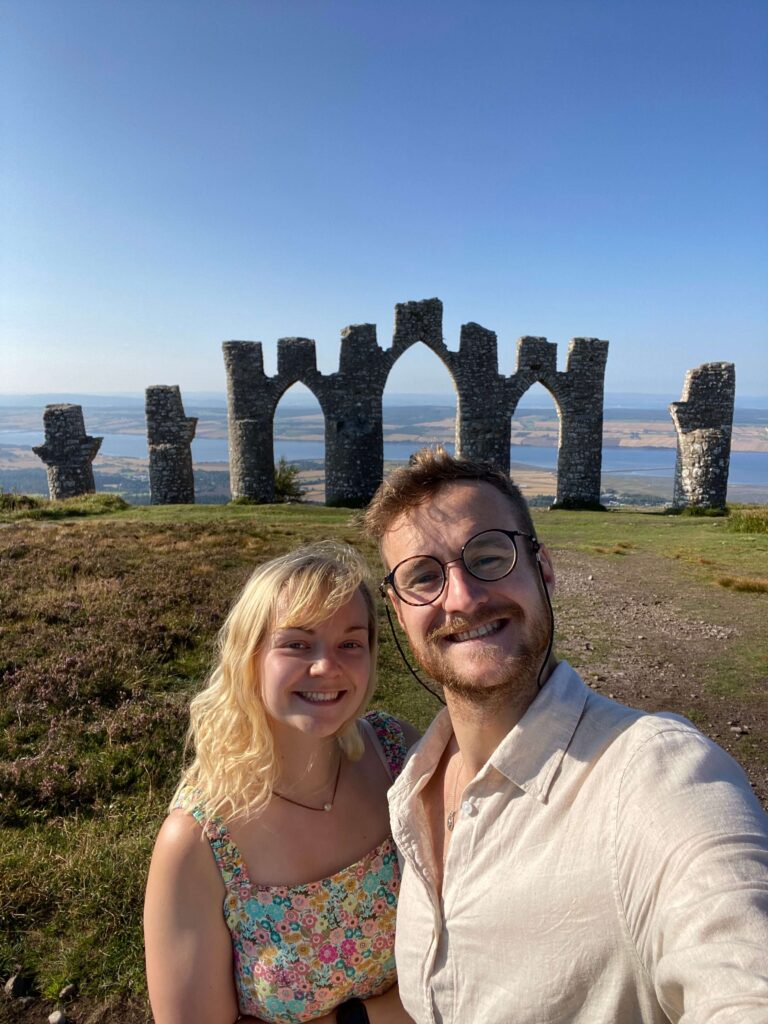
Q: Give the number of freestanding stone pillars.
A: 3